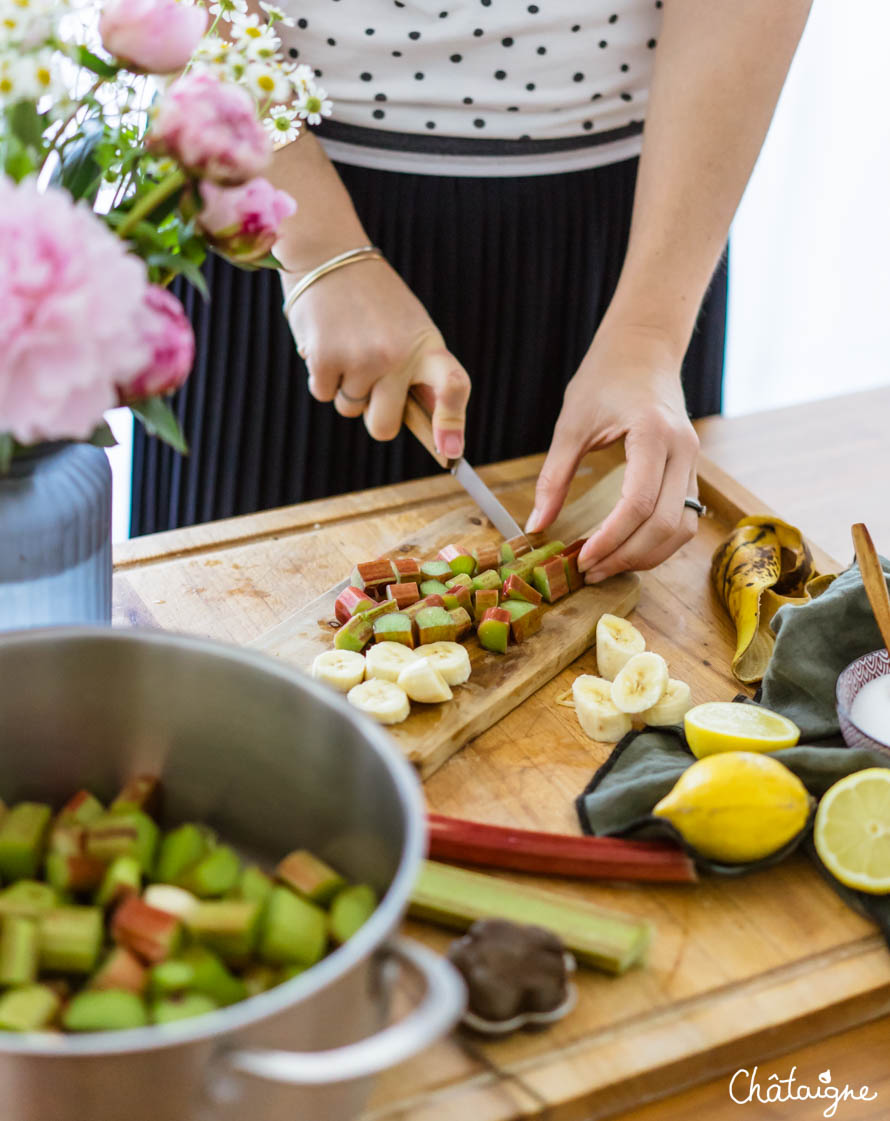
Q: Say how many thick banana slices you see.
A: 9